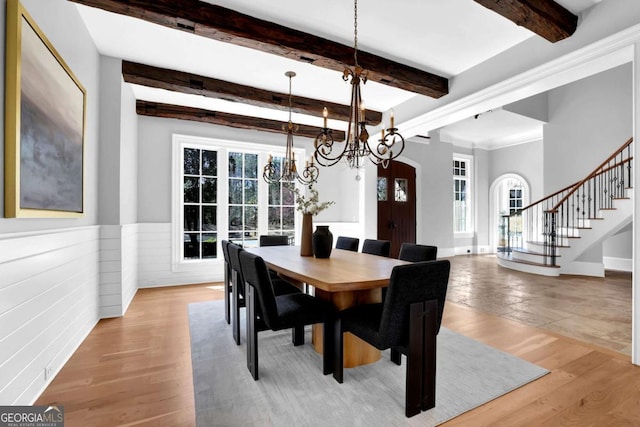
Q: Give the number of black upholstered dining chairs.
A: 8